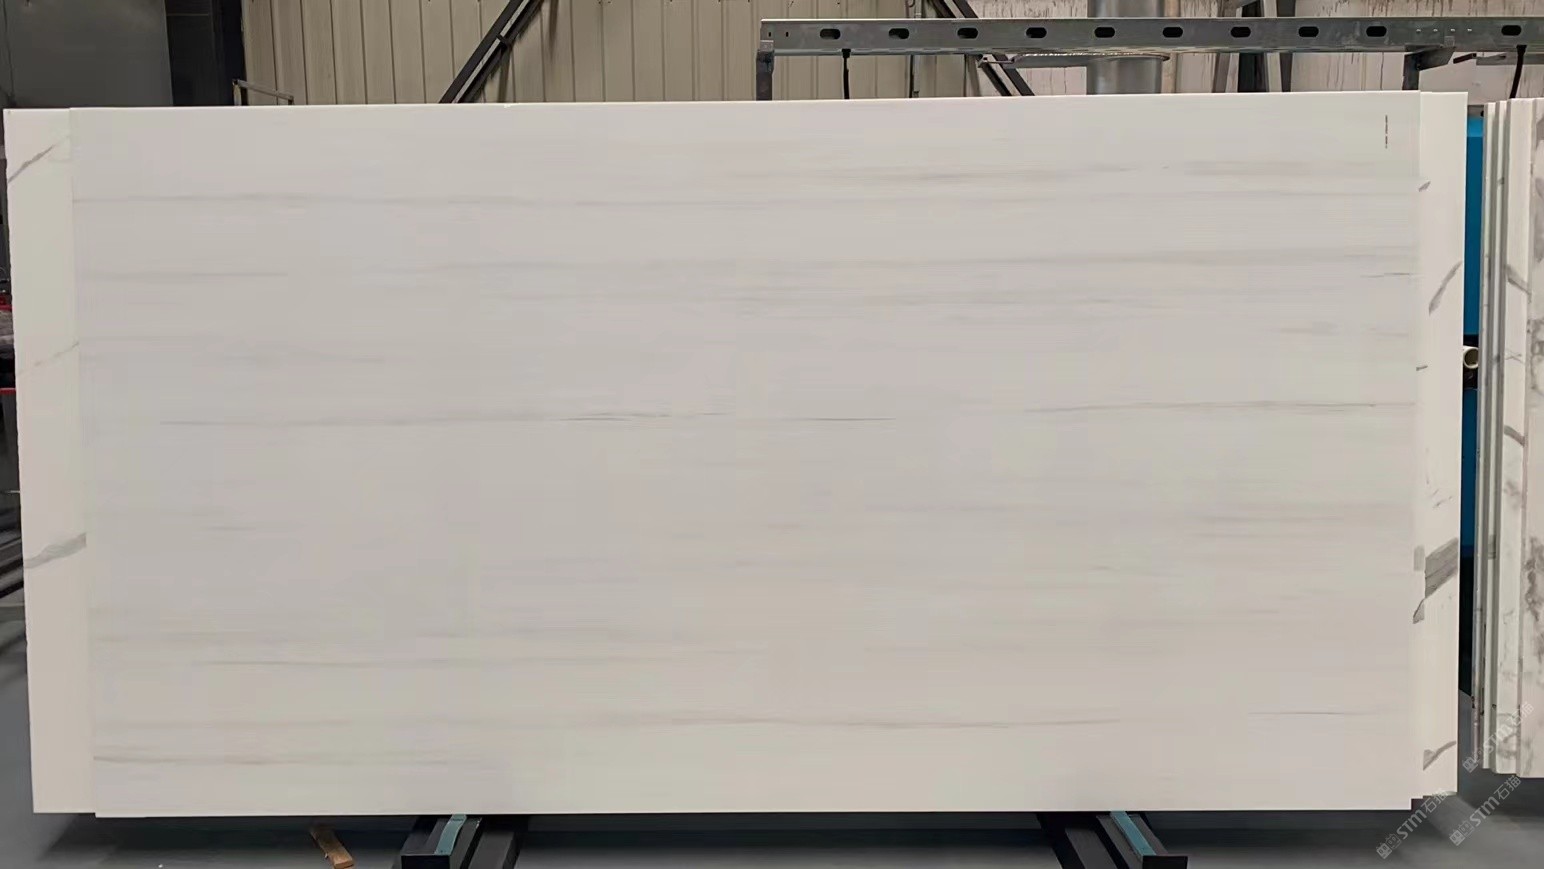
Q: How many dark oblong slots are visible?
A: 10